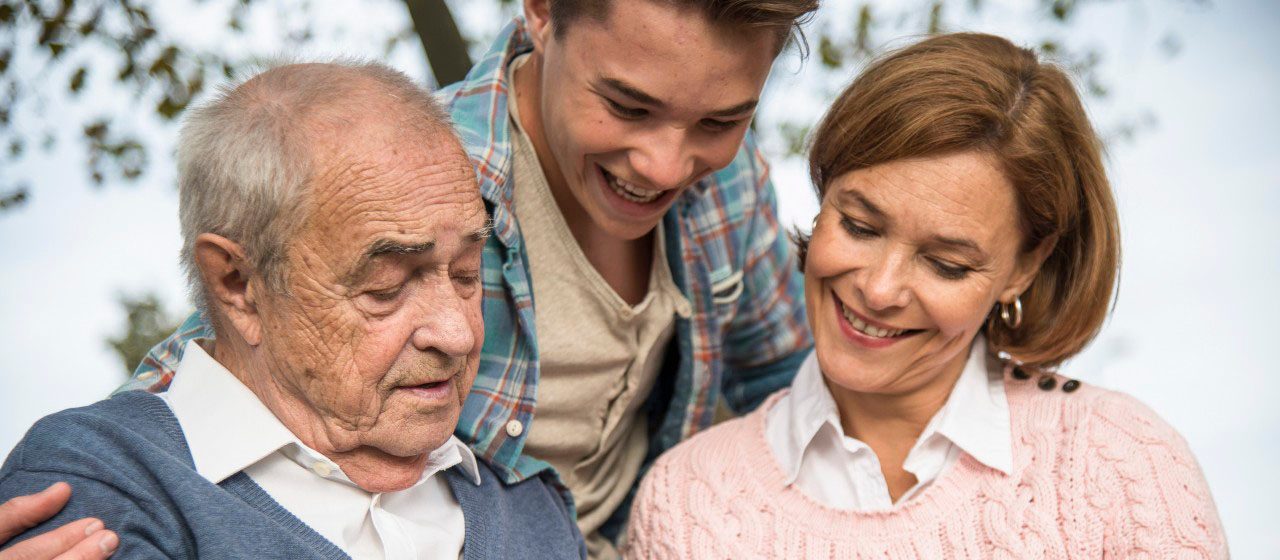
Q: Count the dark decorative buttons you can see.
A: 3